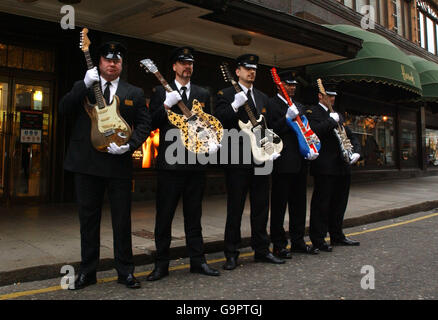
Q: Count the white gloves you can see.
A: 10